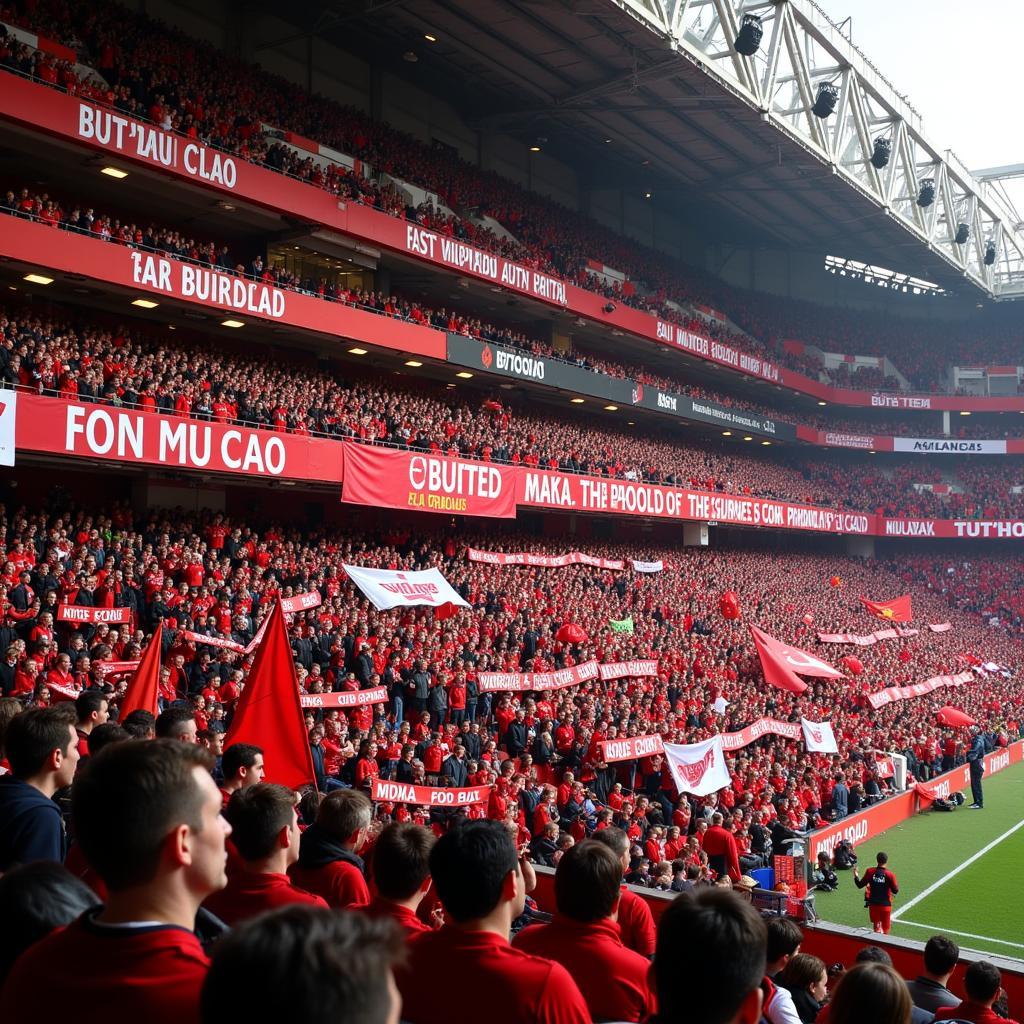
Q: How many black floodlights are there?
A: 6